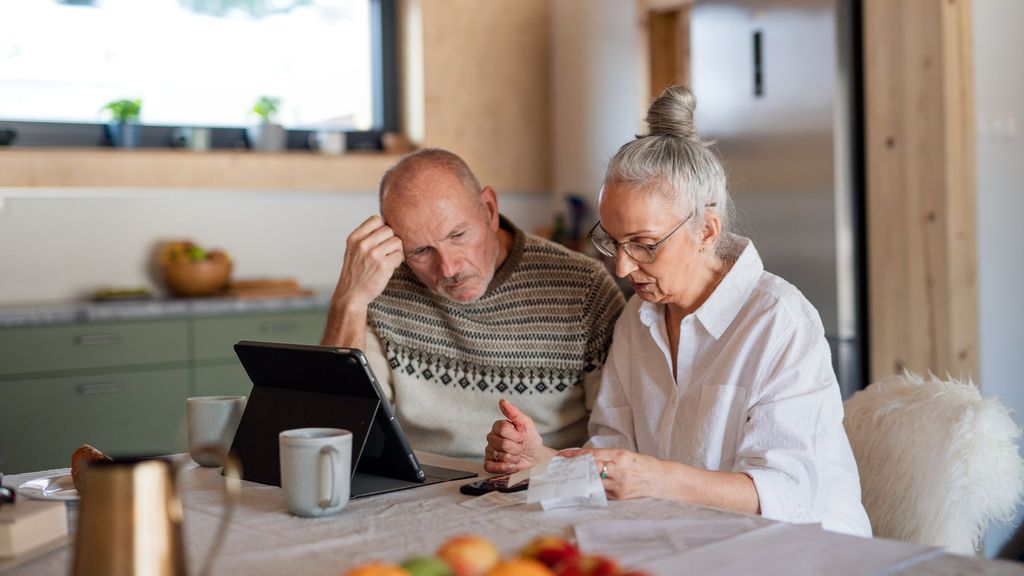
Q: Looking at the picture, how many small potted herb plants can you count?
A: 2